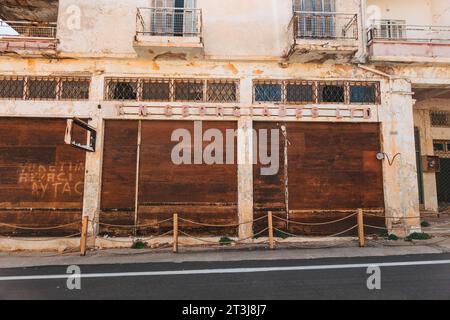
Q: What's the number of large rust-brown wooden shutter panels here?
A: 3